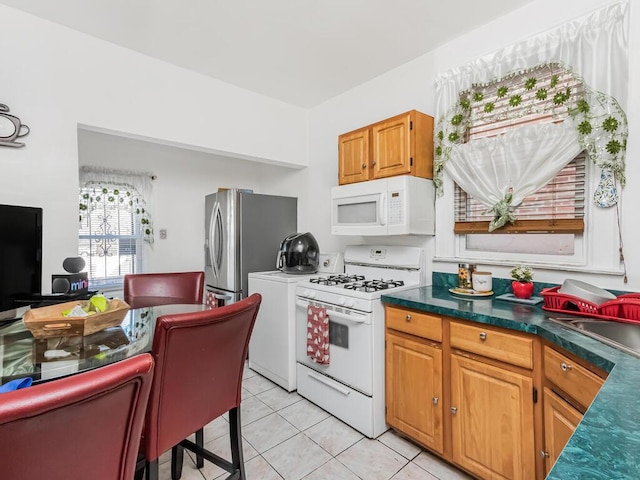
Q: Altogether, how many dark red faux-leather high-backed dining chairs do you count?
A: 3